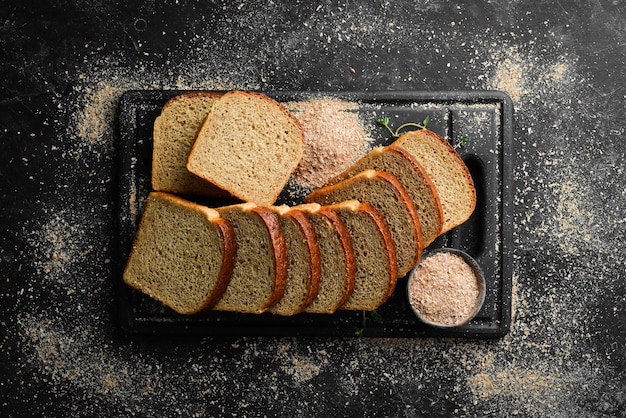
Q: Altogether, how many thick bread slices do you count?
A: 10